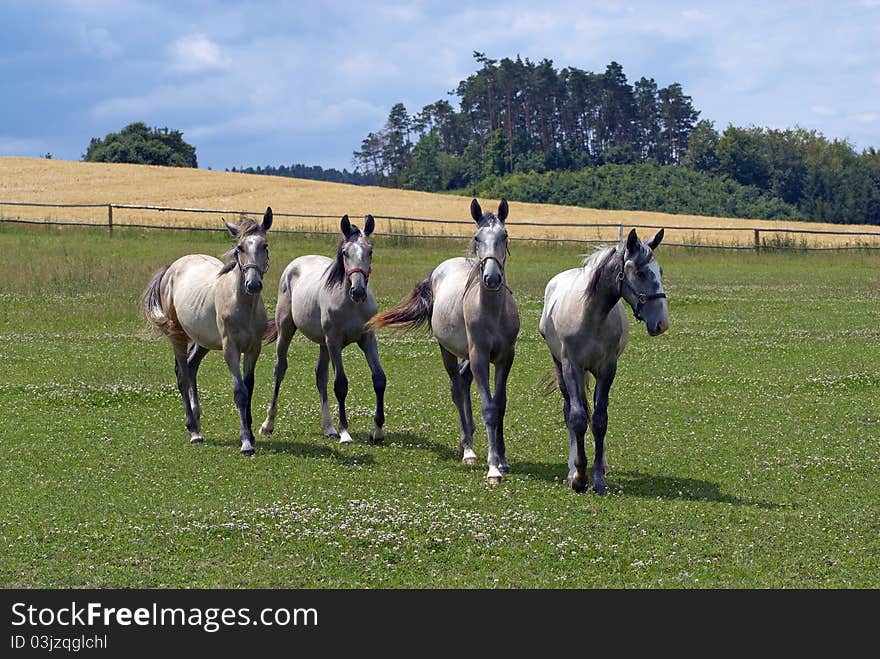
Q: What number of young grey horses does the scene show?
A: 4